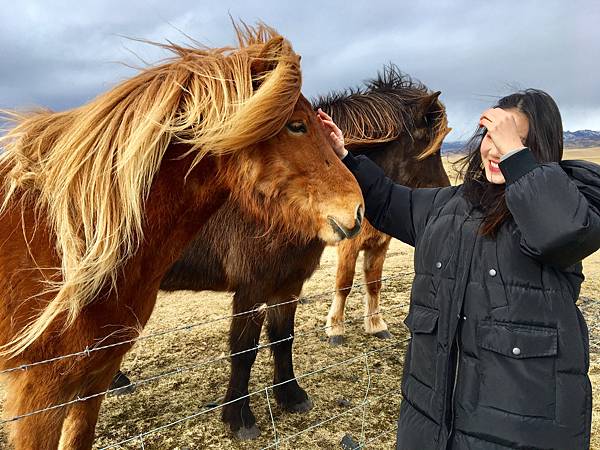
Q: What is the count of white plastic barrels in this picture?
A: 0